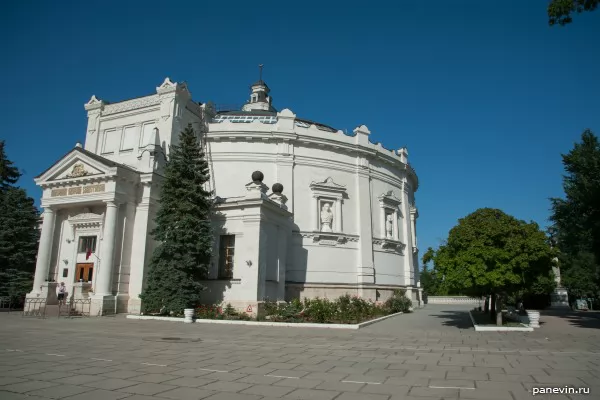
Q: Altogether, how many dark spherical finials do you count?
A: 2